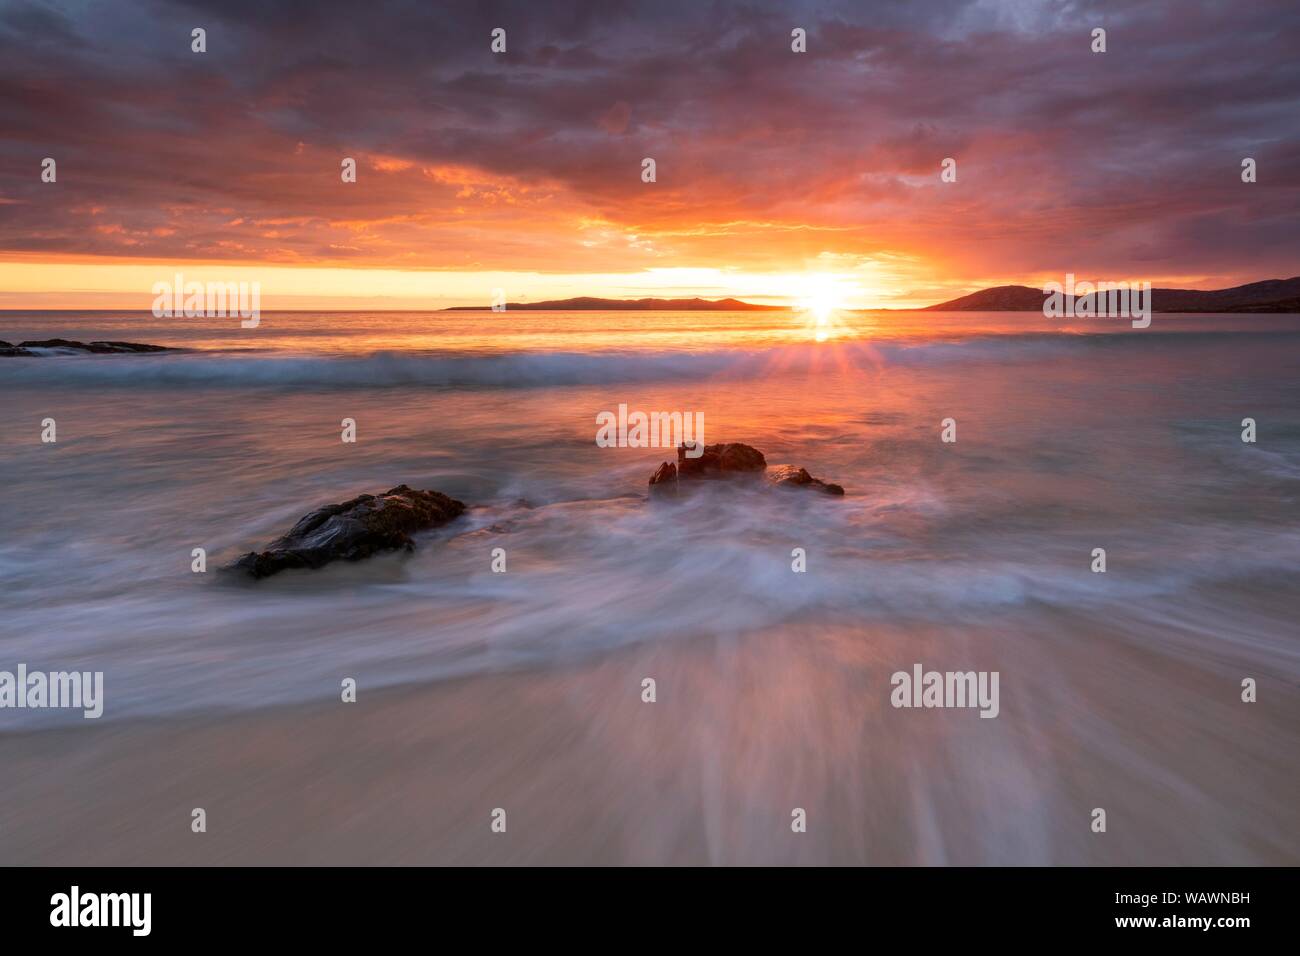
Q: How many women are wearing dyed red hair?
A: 0